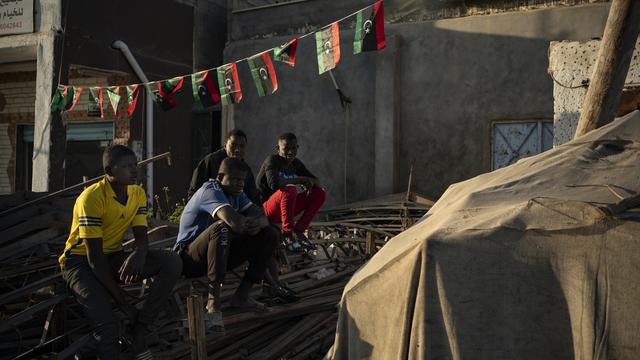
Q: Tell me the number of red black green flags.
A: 13